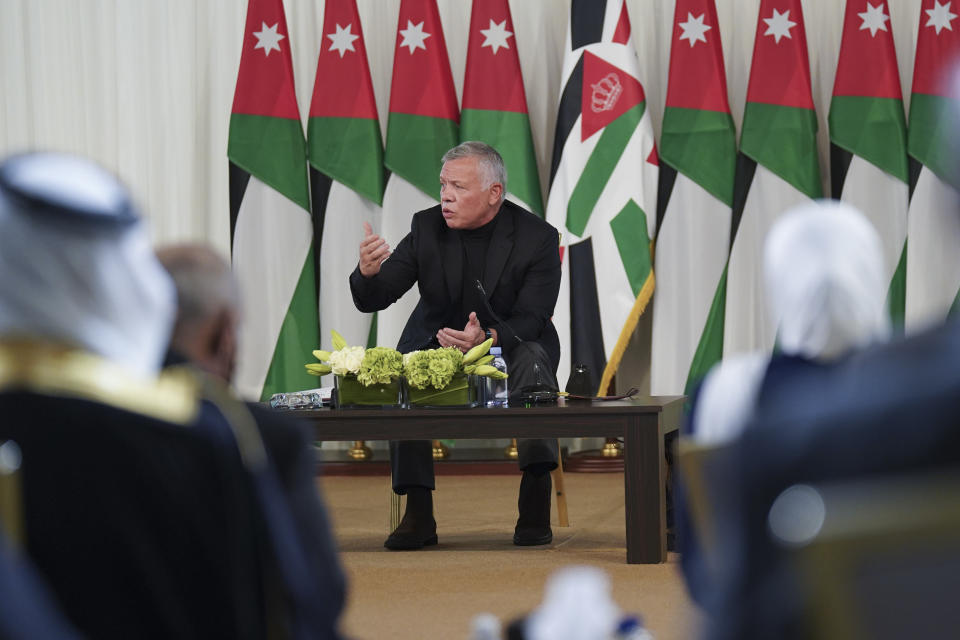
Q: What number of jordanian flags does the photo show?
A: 8